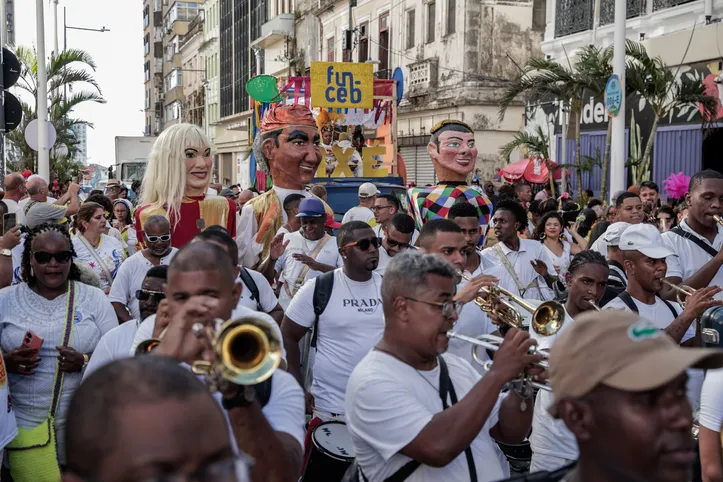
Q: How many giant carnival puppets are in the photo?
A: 3